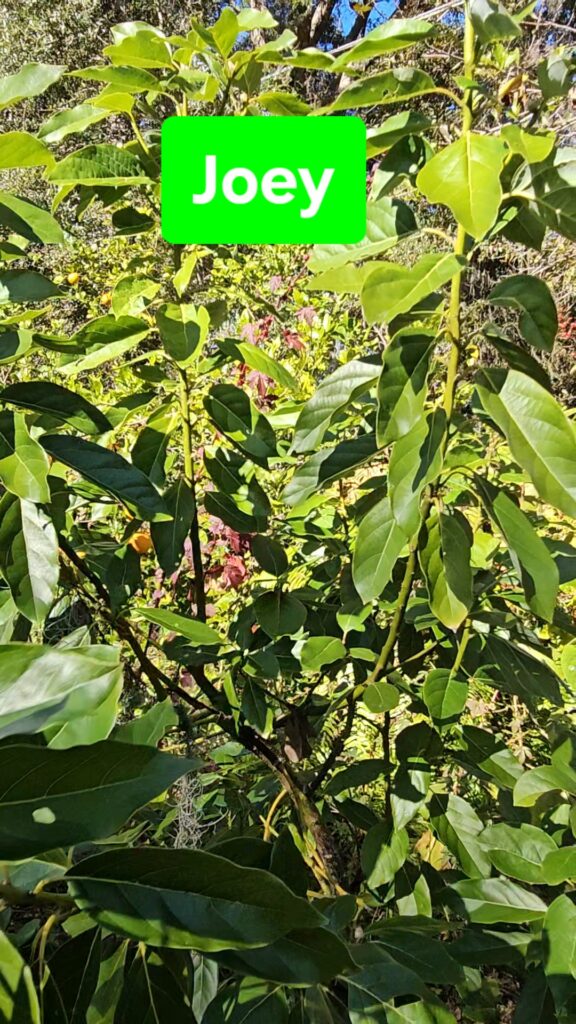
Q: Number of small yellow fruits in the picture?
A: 3